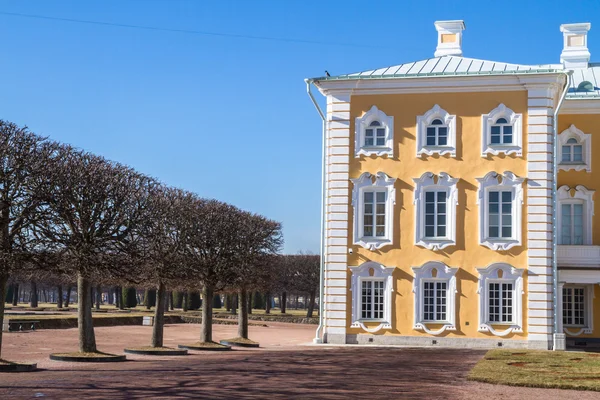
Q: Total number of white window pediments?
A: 11